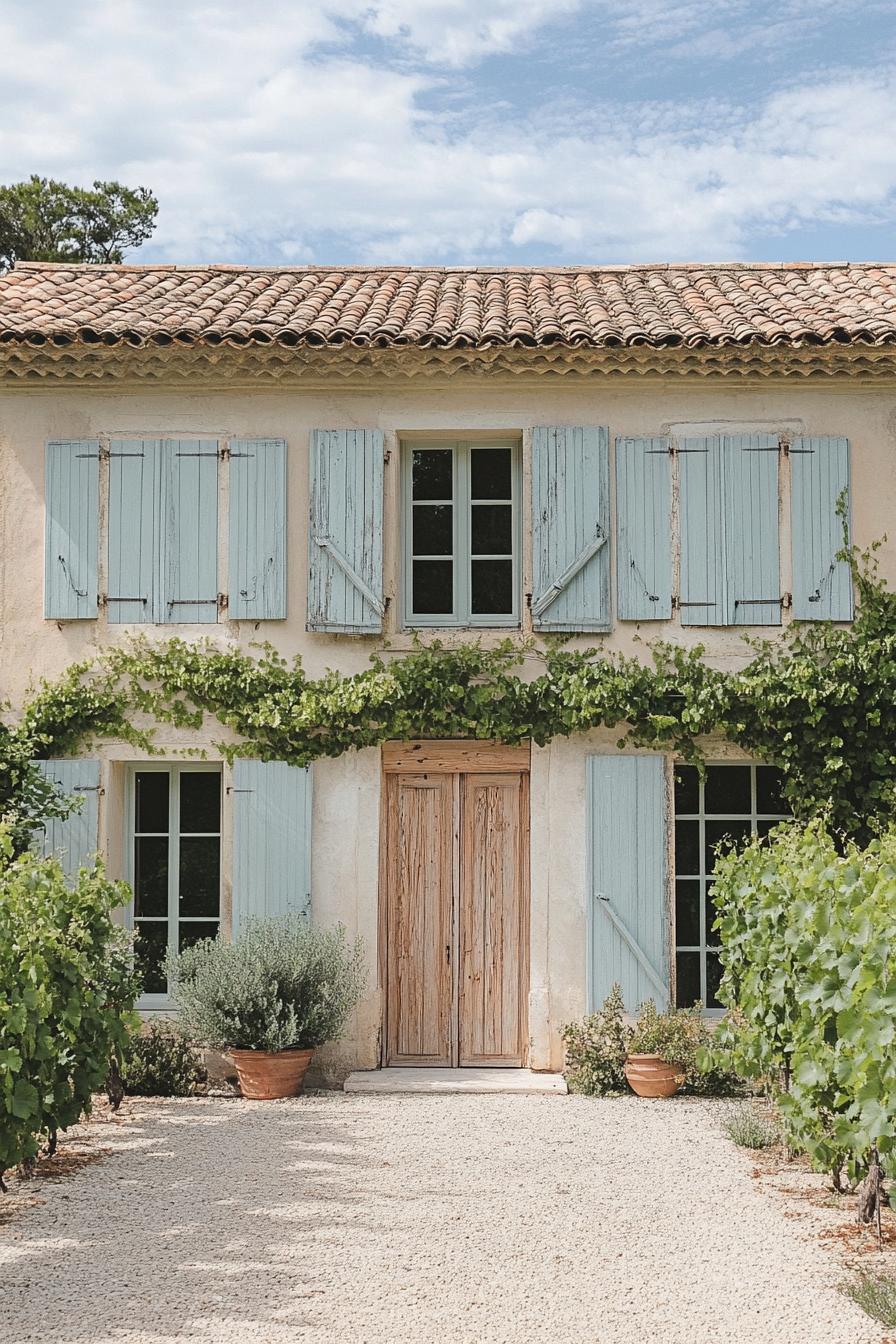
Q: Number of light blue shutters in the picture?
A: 13